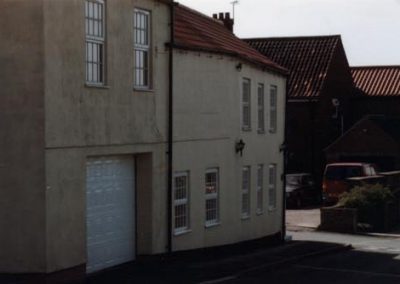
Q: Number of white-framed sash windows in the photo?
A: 10